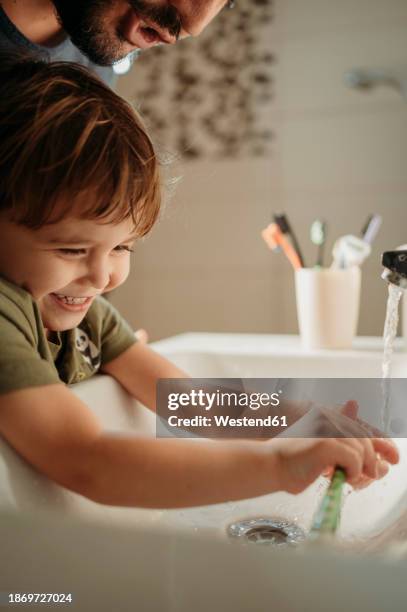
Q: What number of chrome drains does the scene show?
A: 1